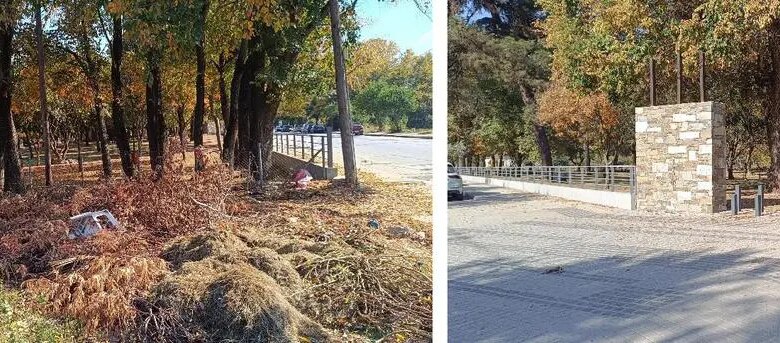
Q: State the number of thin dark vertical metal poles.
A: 3